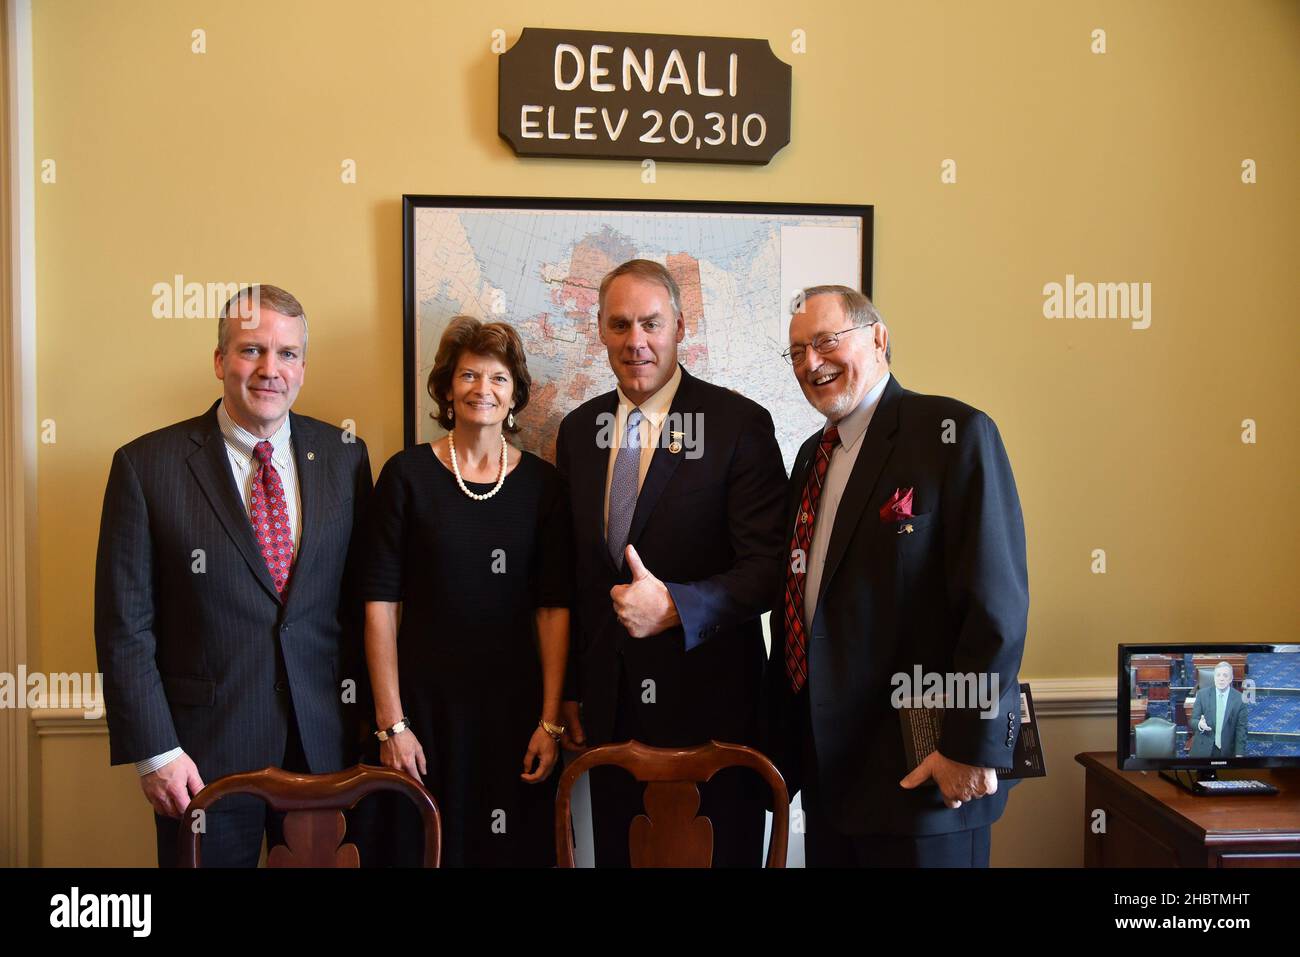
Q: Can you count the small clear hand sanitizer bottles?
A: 0